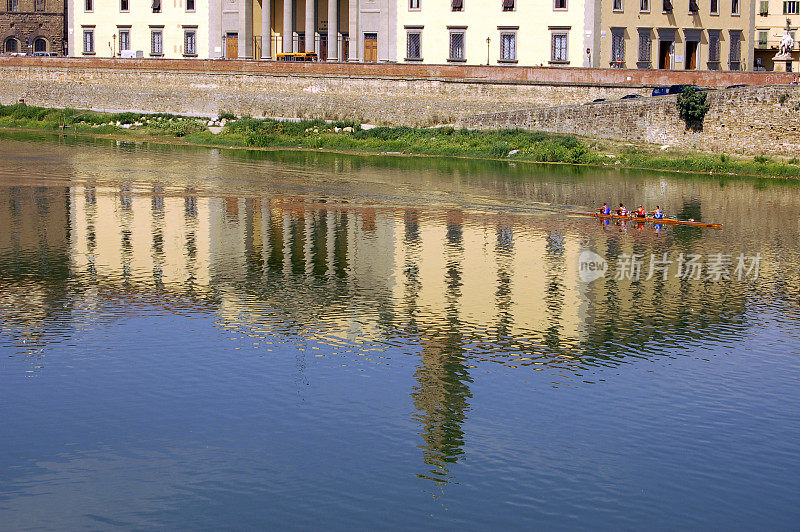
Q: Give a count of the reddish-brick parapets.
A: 1